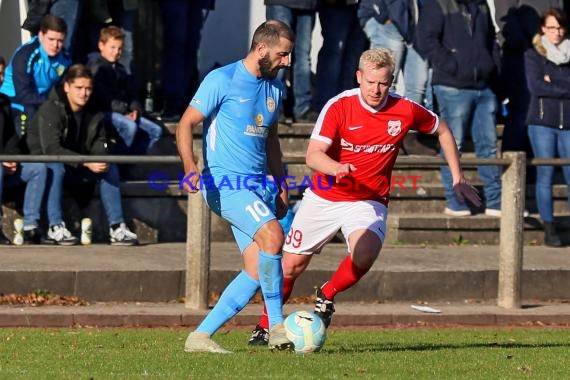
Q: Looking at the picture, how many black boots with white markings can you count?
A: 2